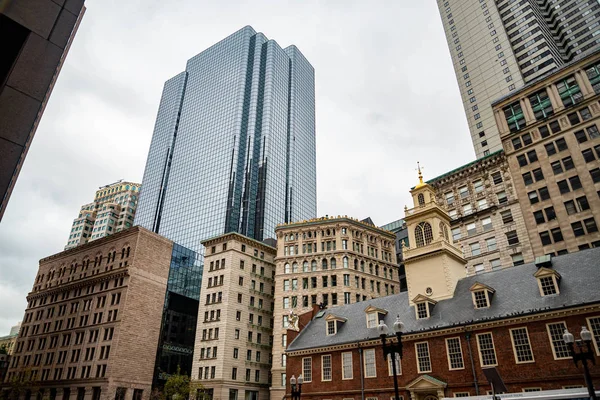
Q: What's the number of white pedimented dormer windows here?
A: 5